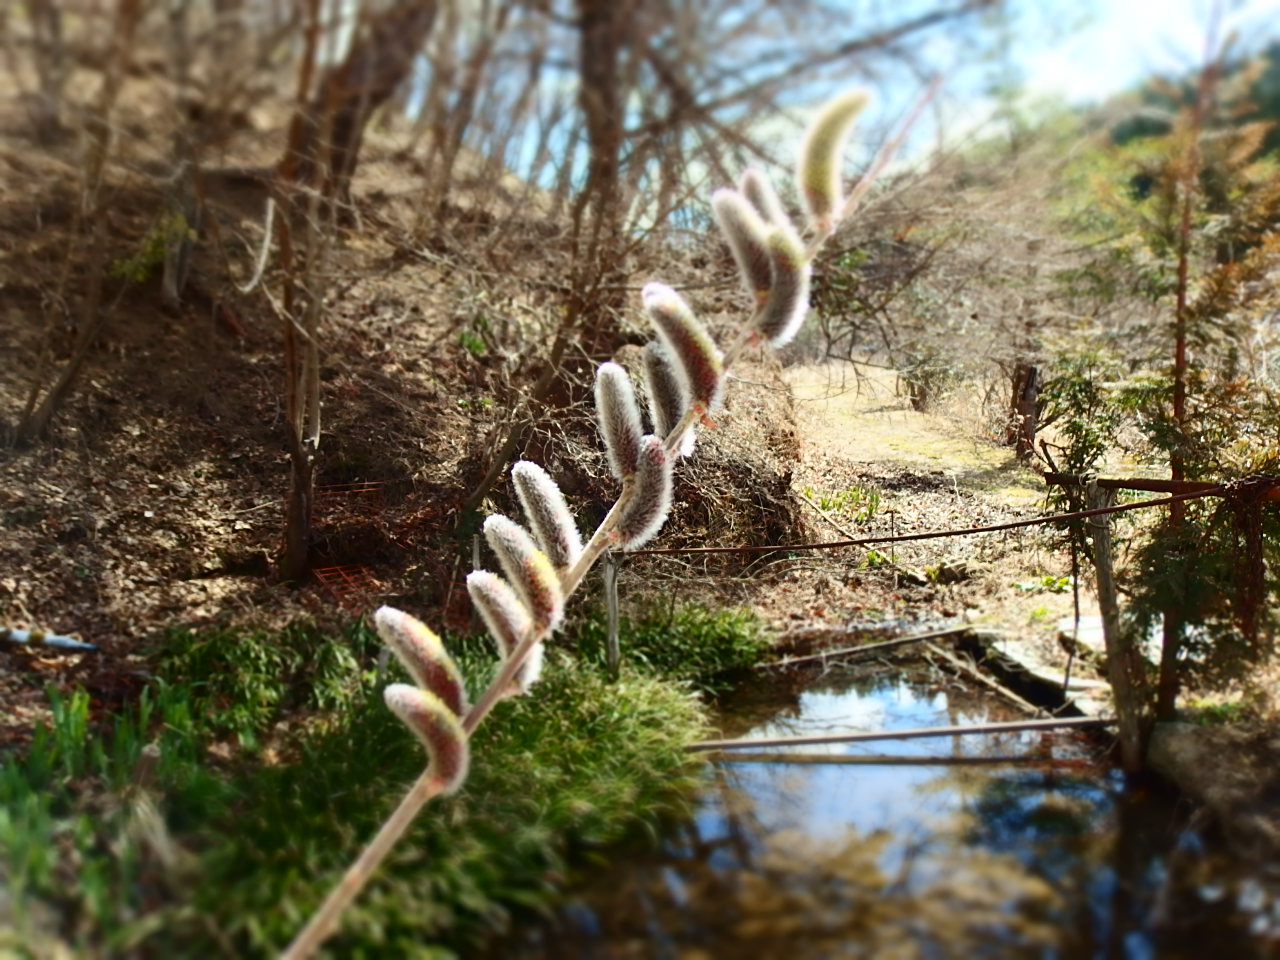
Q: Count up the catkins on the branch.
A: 13